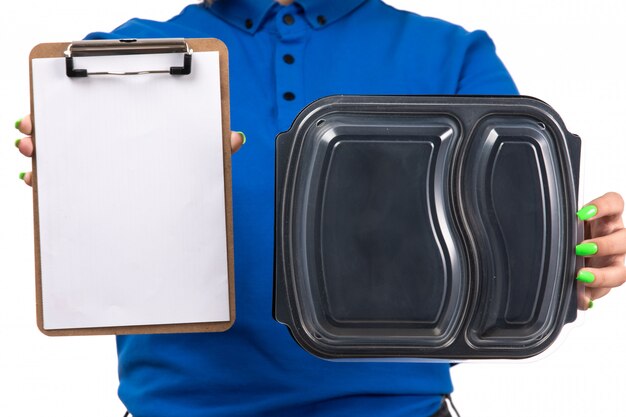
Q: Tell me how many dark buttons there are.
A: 5